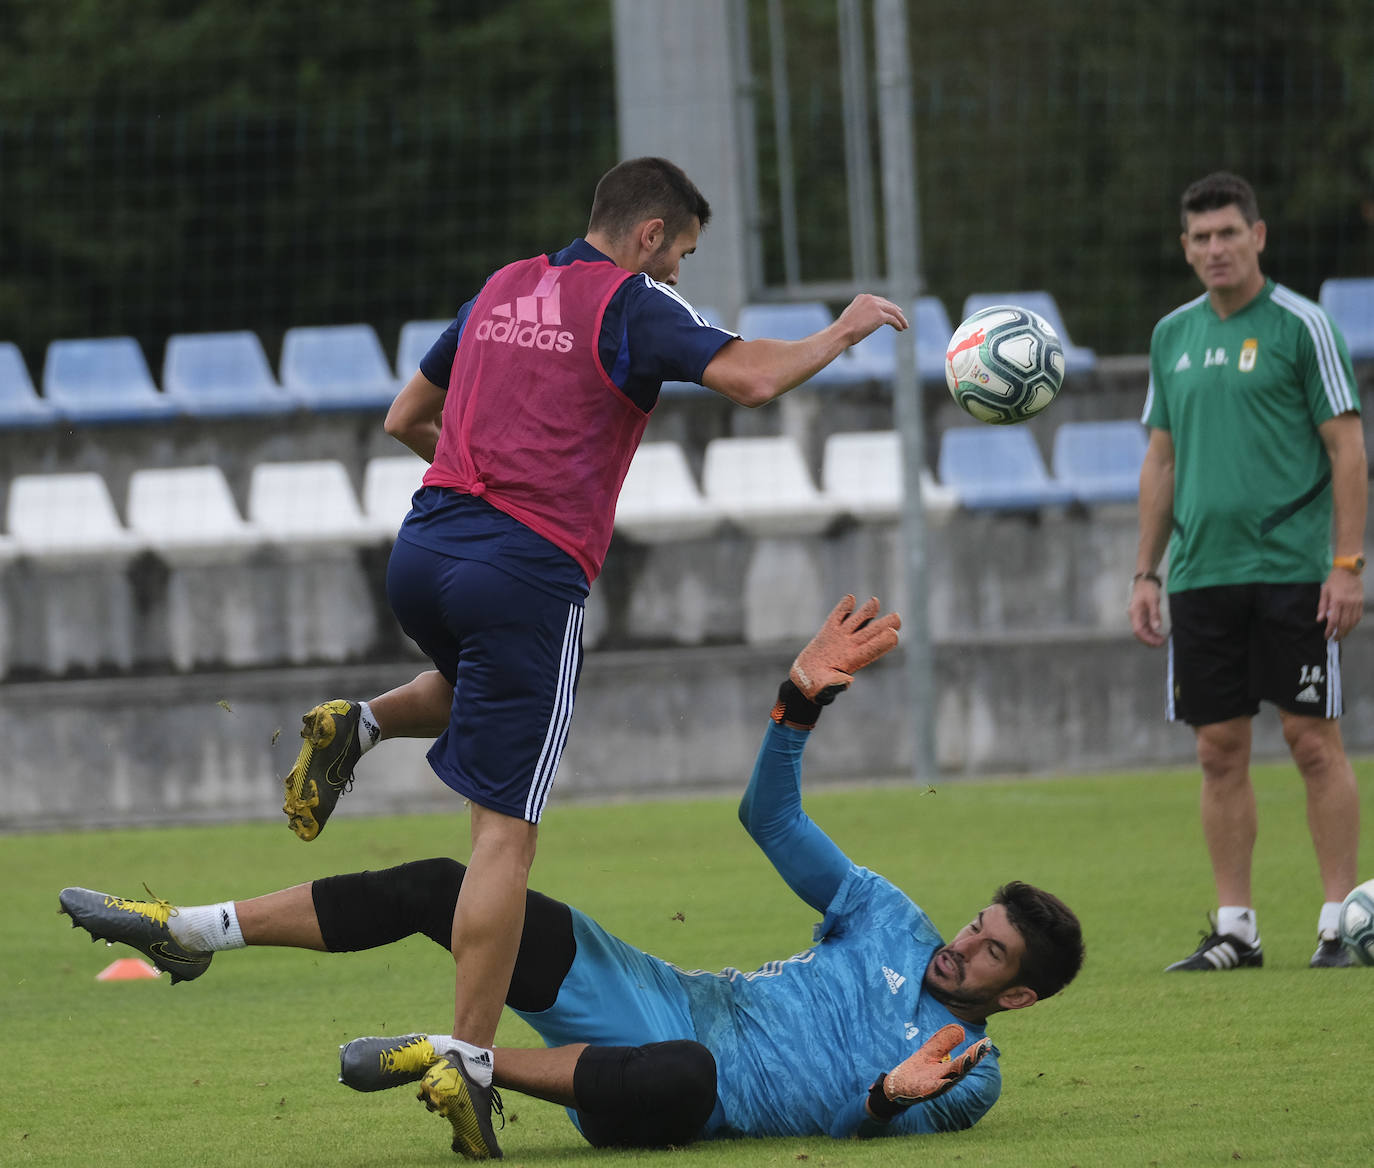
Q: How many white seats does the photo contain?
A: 7